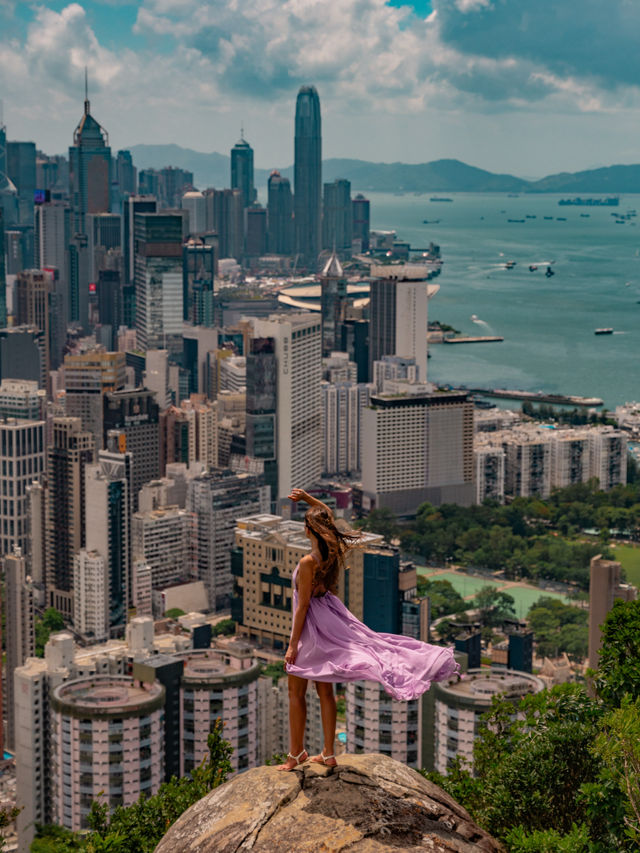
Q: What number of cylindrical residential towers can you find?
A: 4